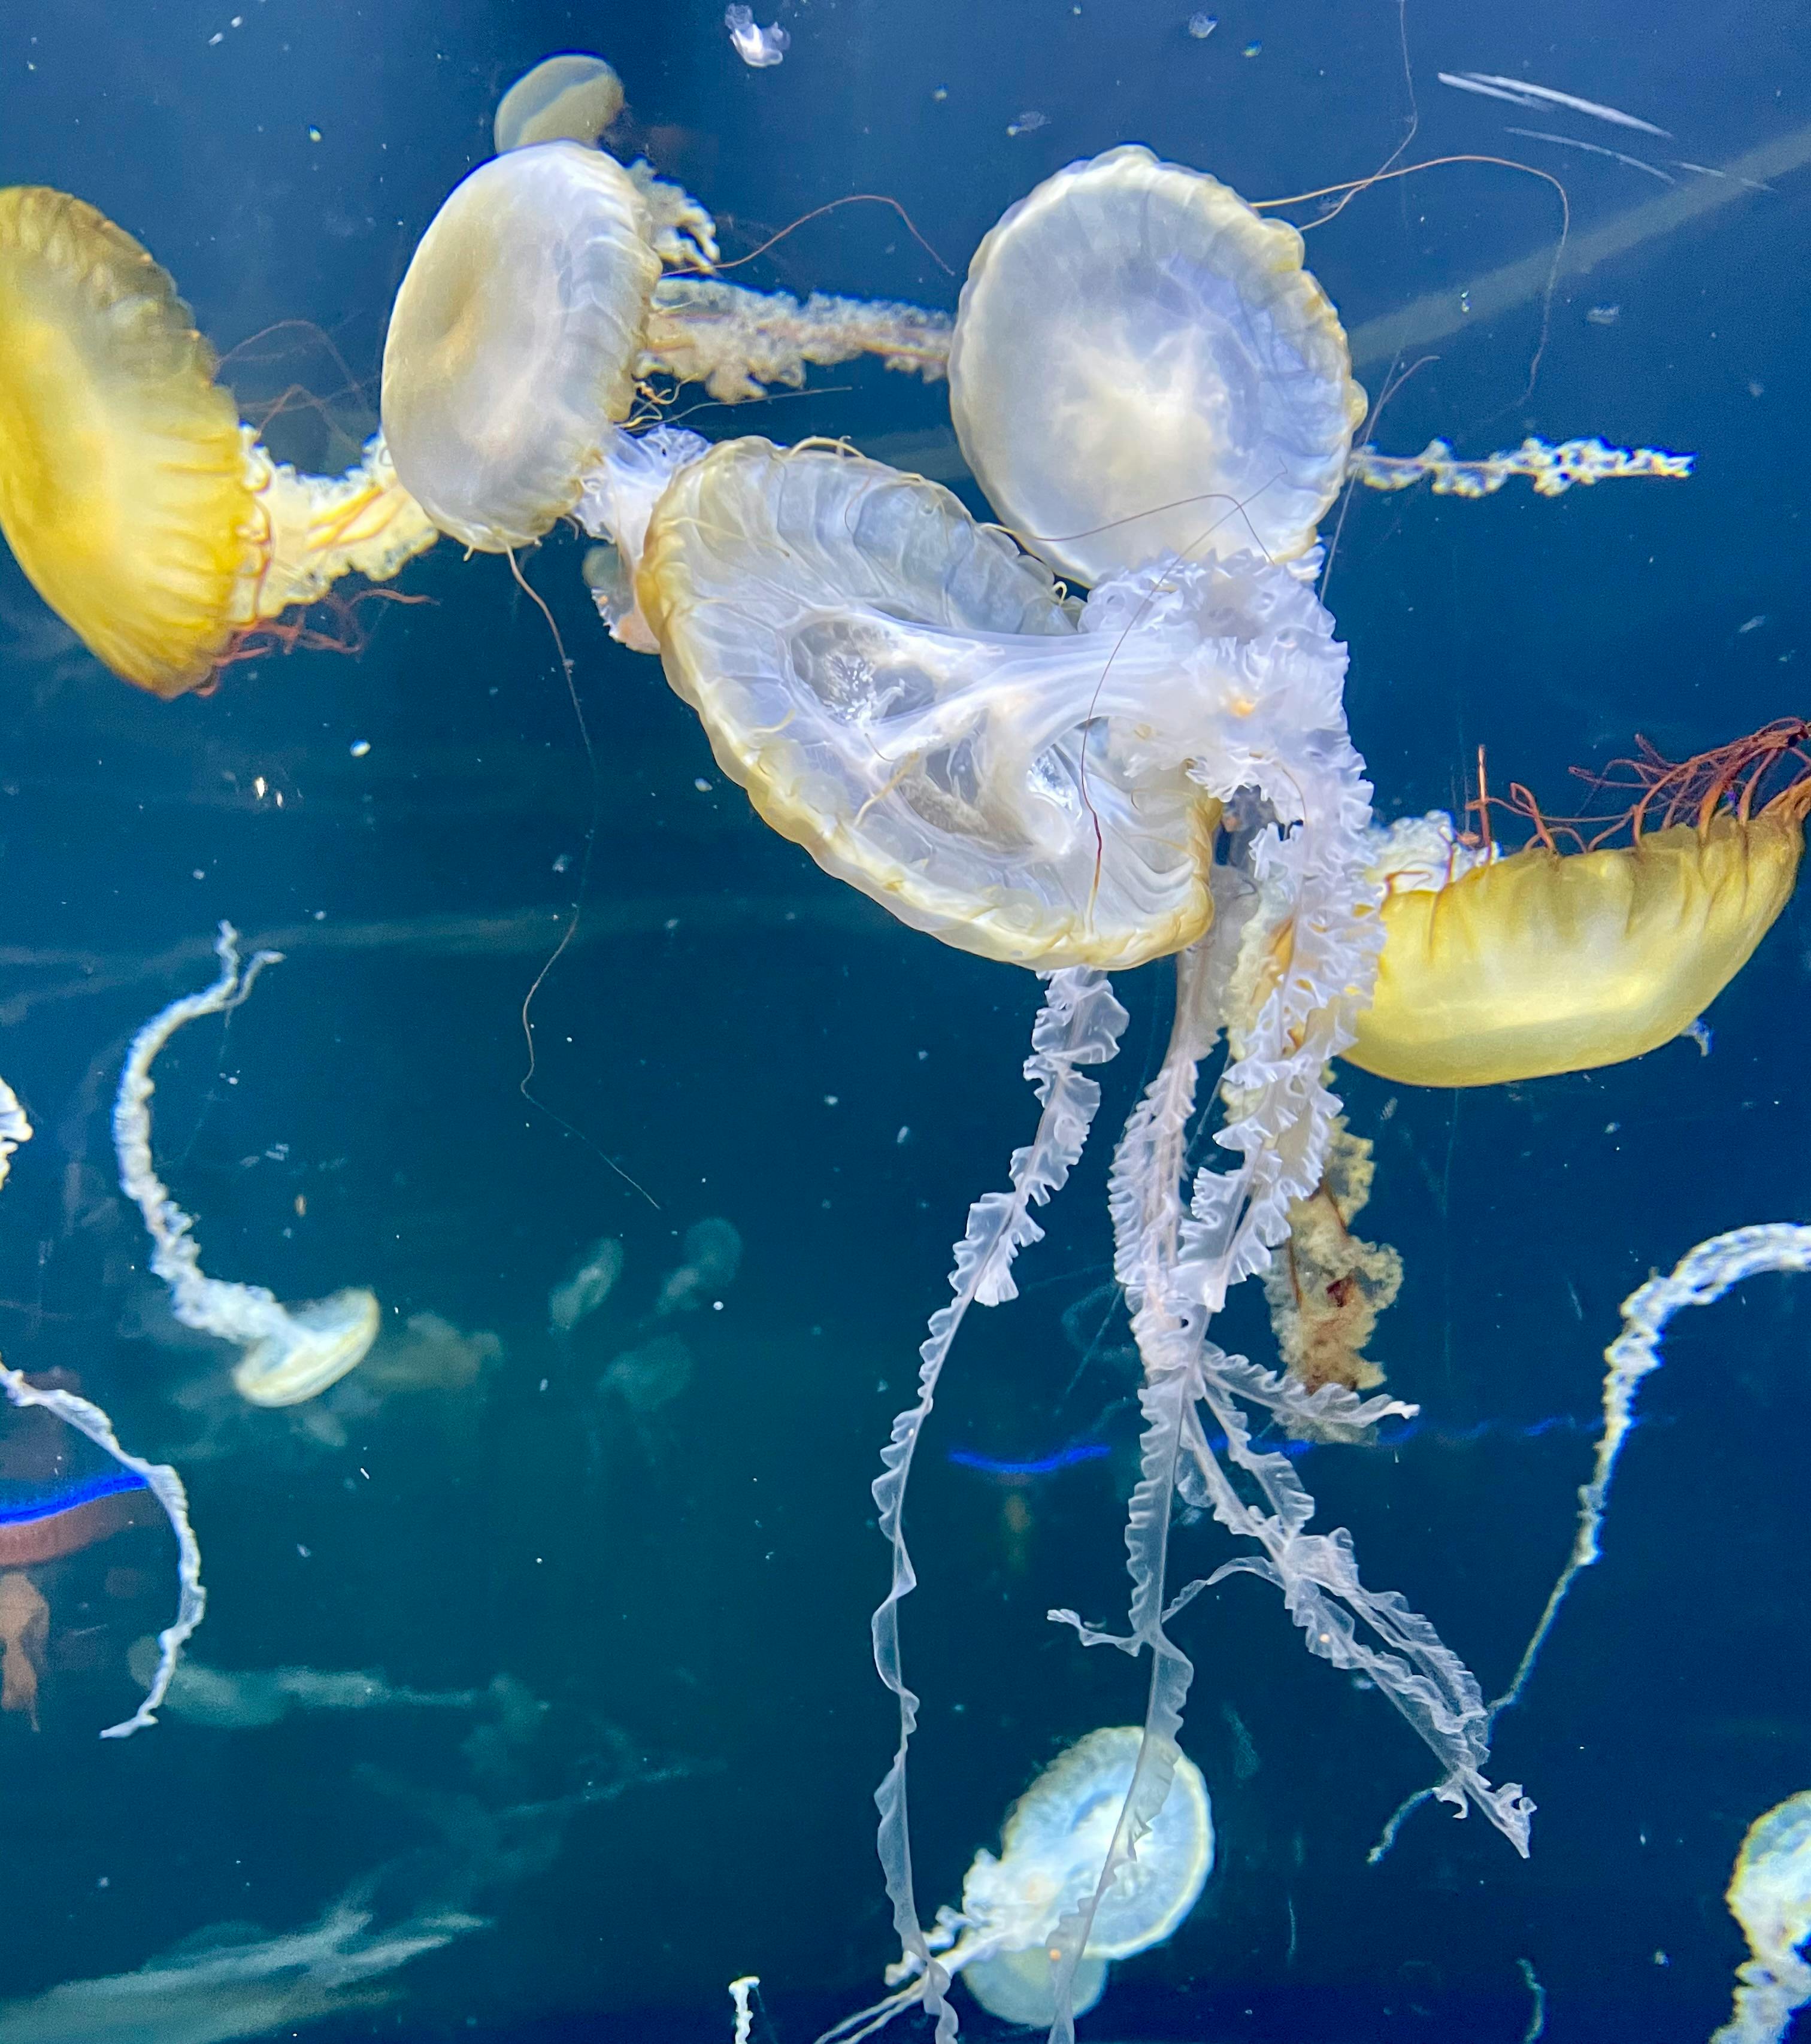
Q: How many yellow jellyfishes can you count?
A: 2